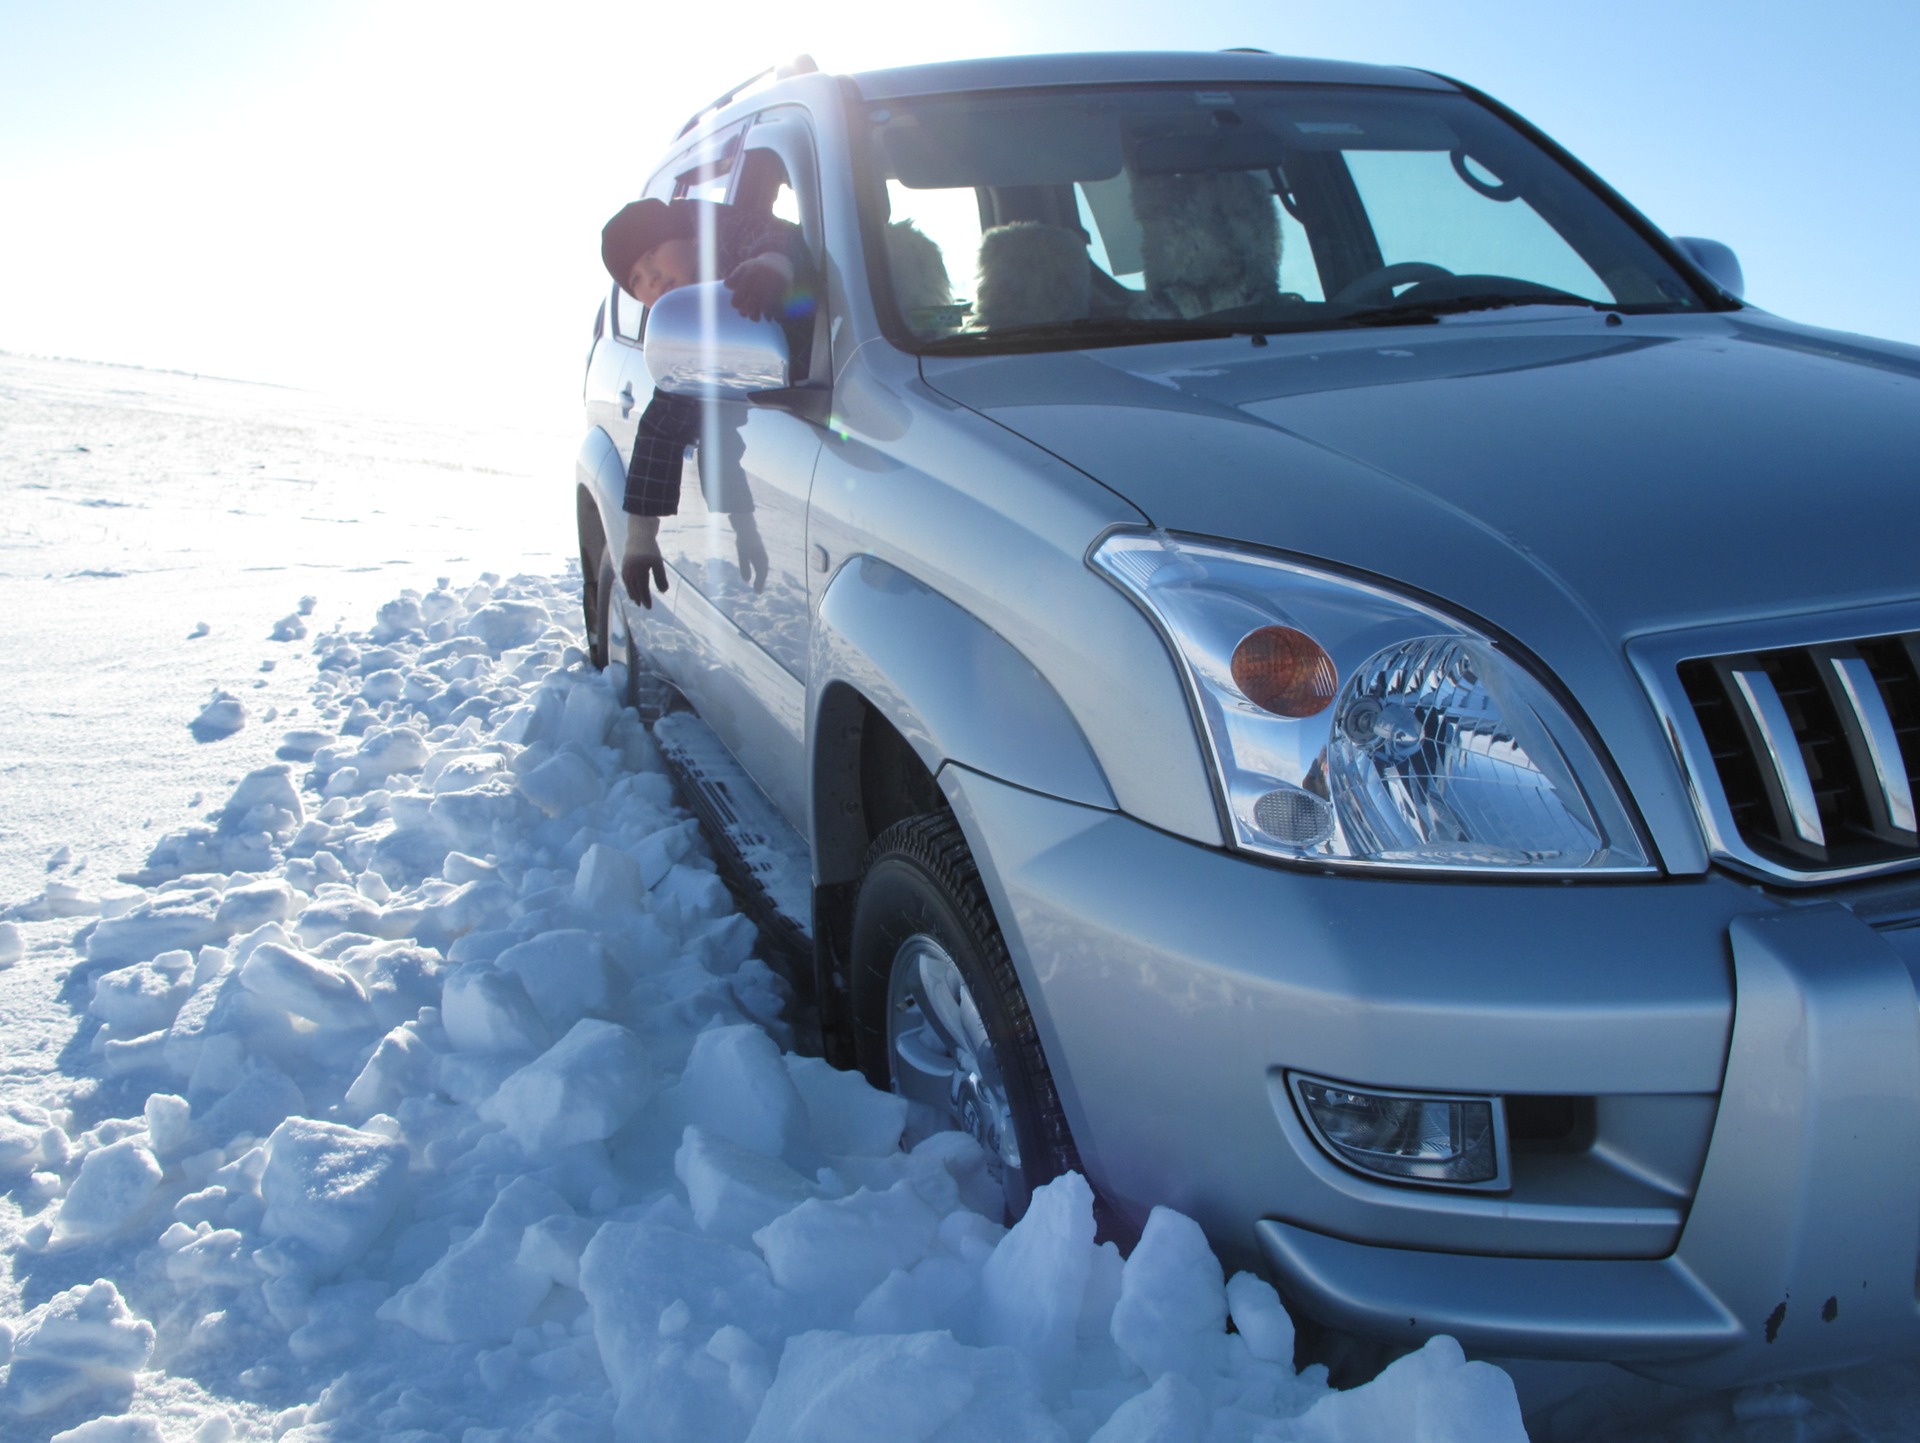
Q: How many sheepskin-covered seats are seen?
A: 3